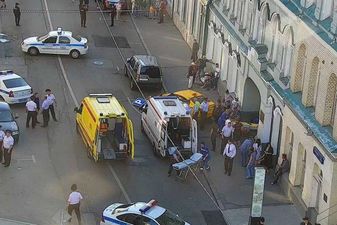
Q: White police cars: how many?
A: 3